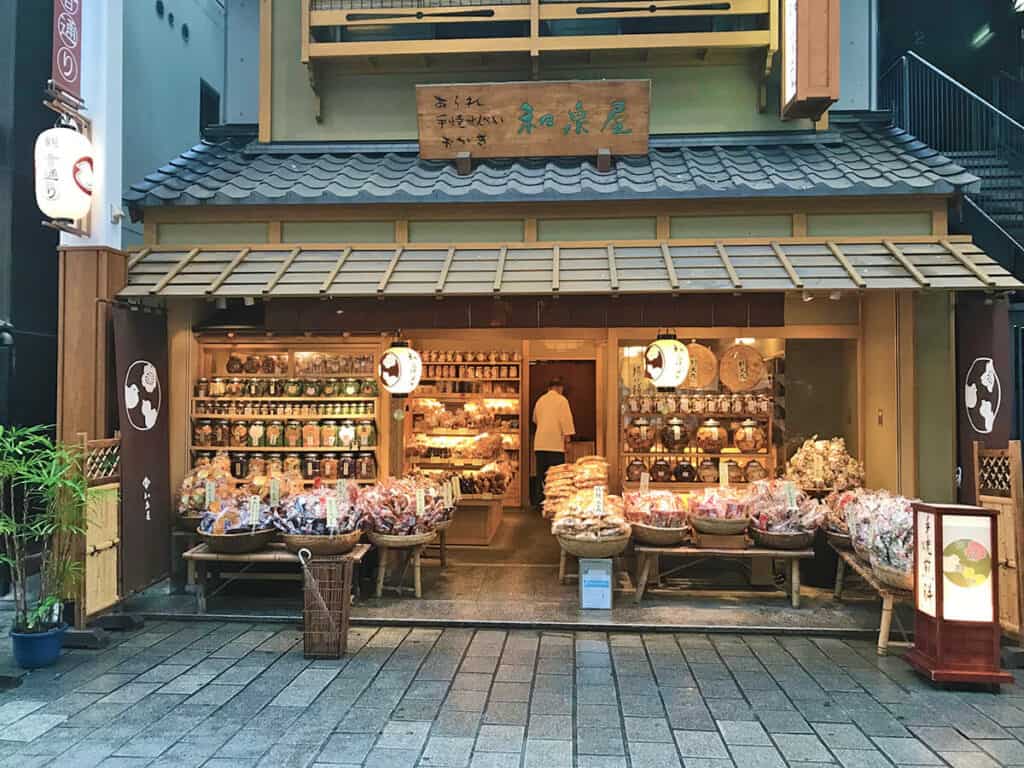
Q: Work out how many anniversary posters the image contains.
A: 0